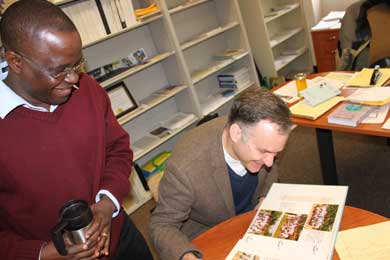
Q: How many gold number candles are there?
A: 0